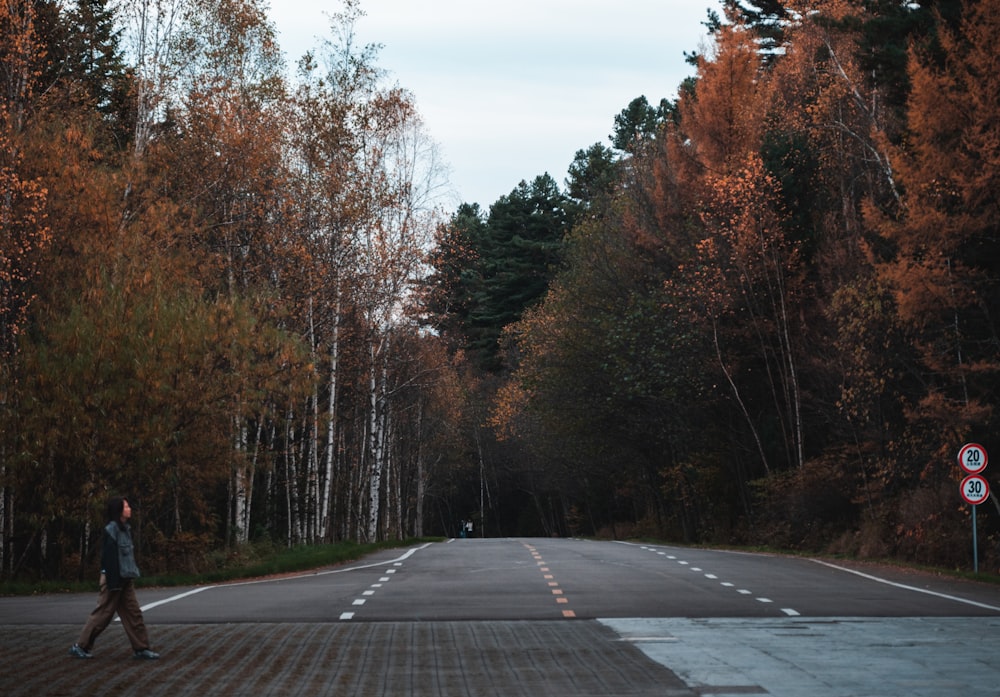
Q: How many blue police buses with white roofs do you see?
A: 0